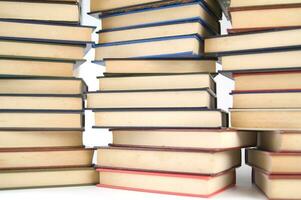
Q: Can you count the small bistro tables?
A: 0